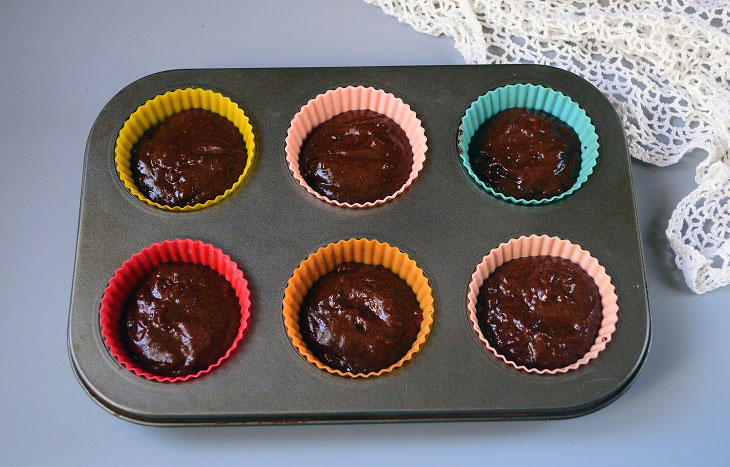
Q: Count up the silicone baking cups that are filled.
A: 6